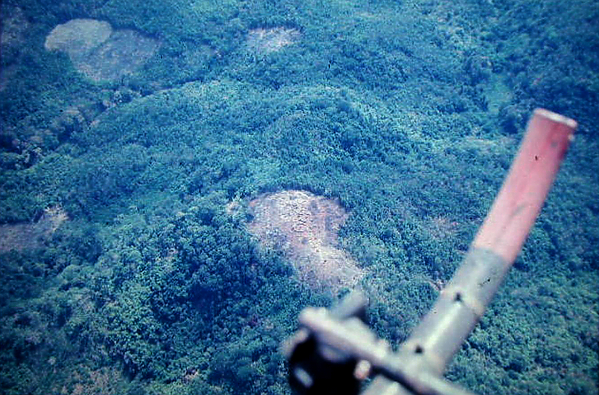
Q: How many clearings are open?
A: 4